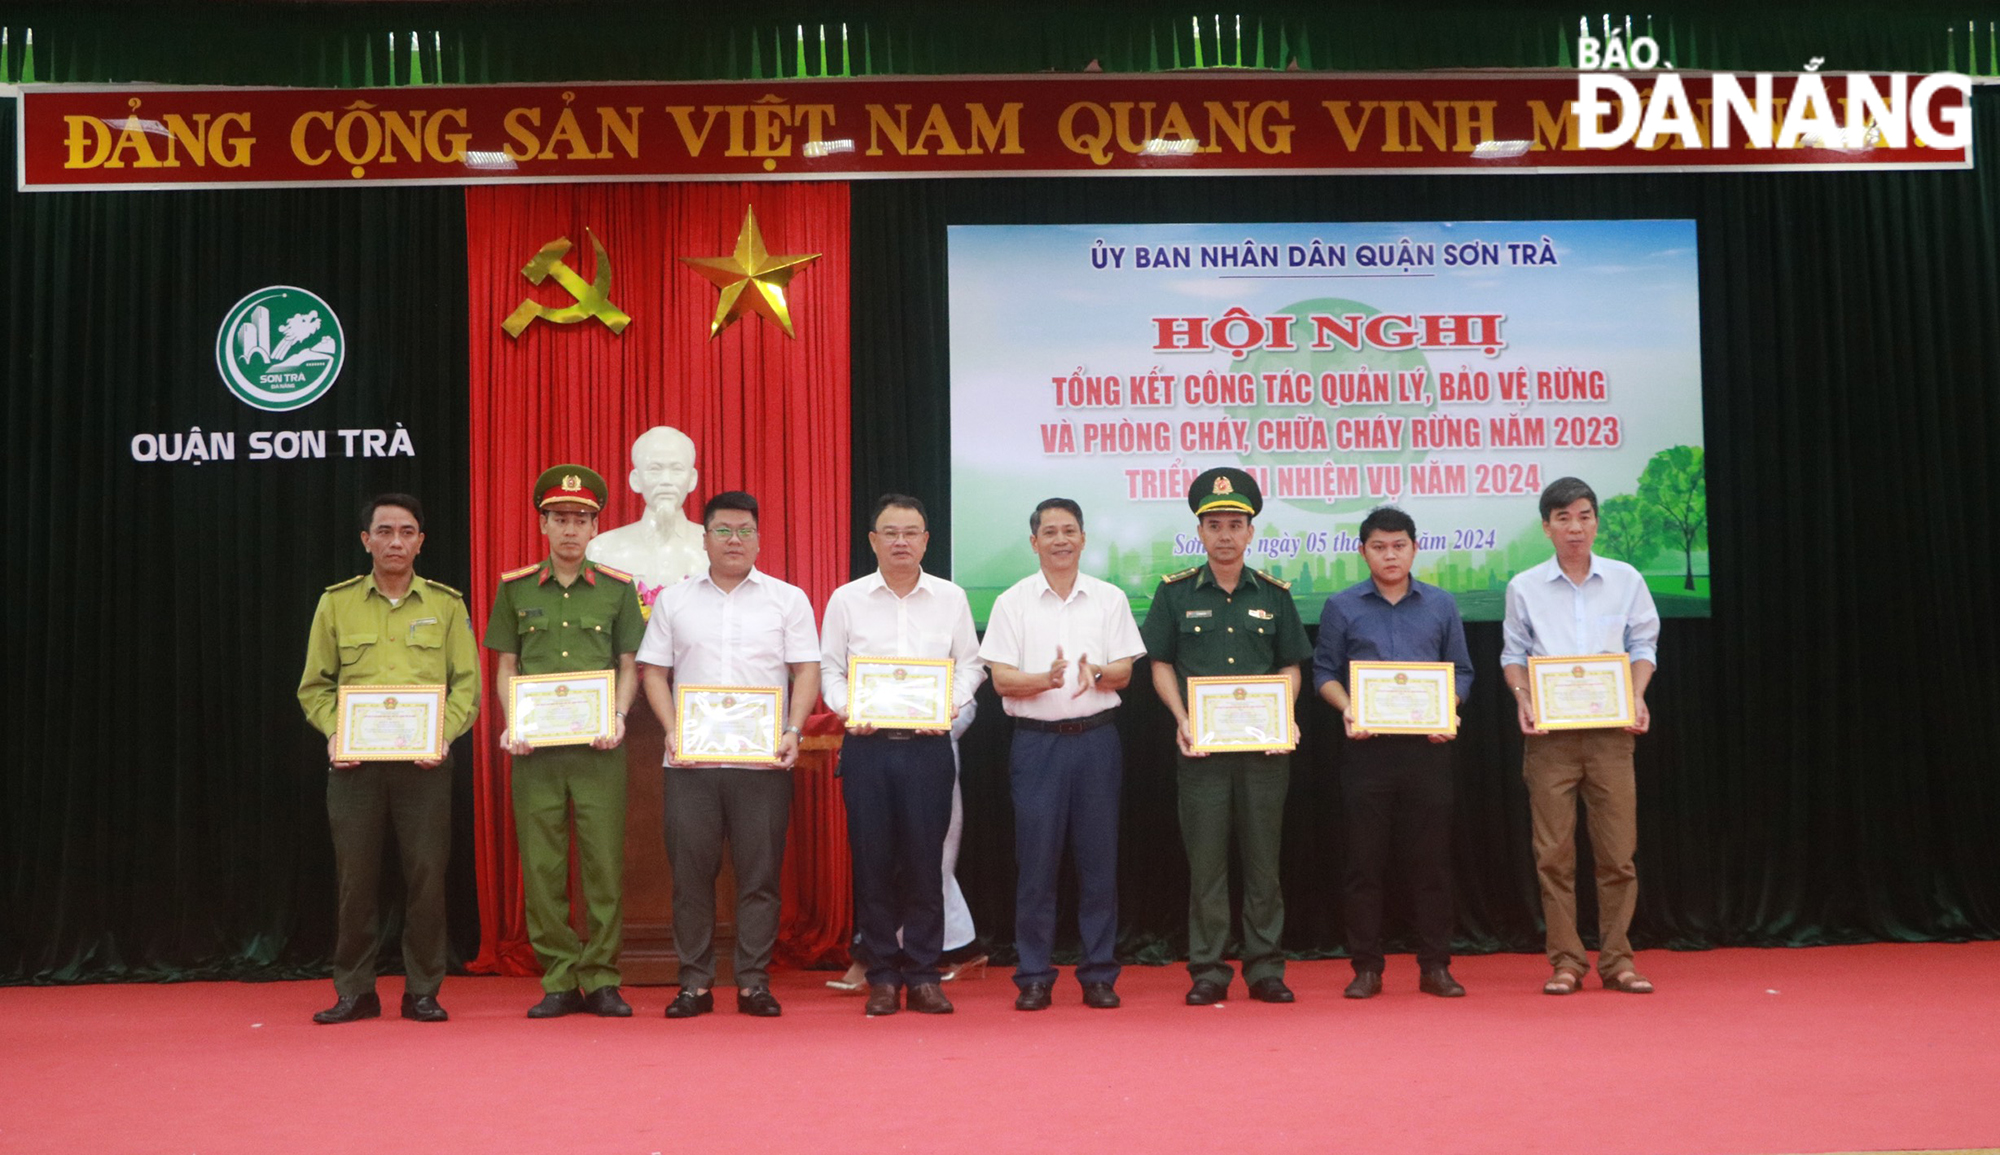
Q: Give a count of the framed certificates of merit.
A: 7